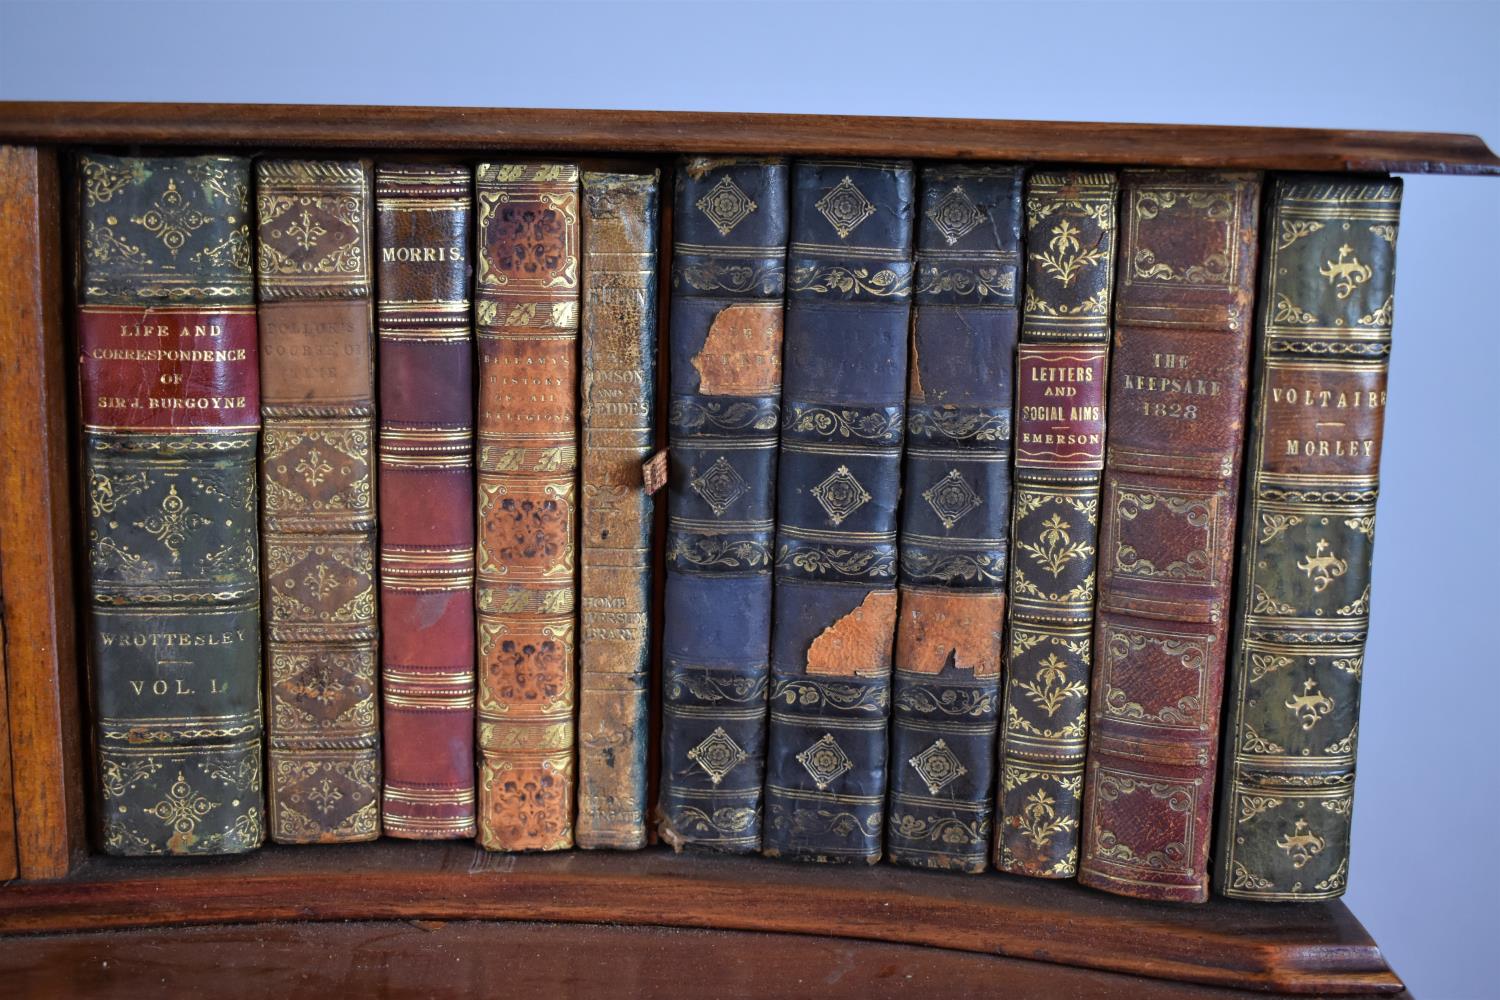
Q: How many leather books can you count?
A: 11